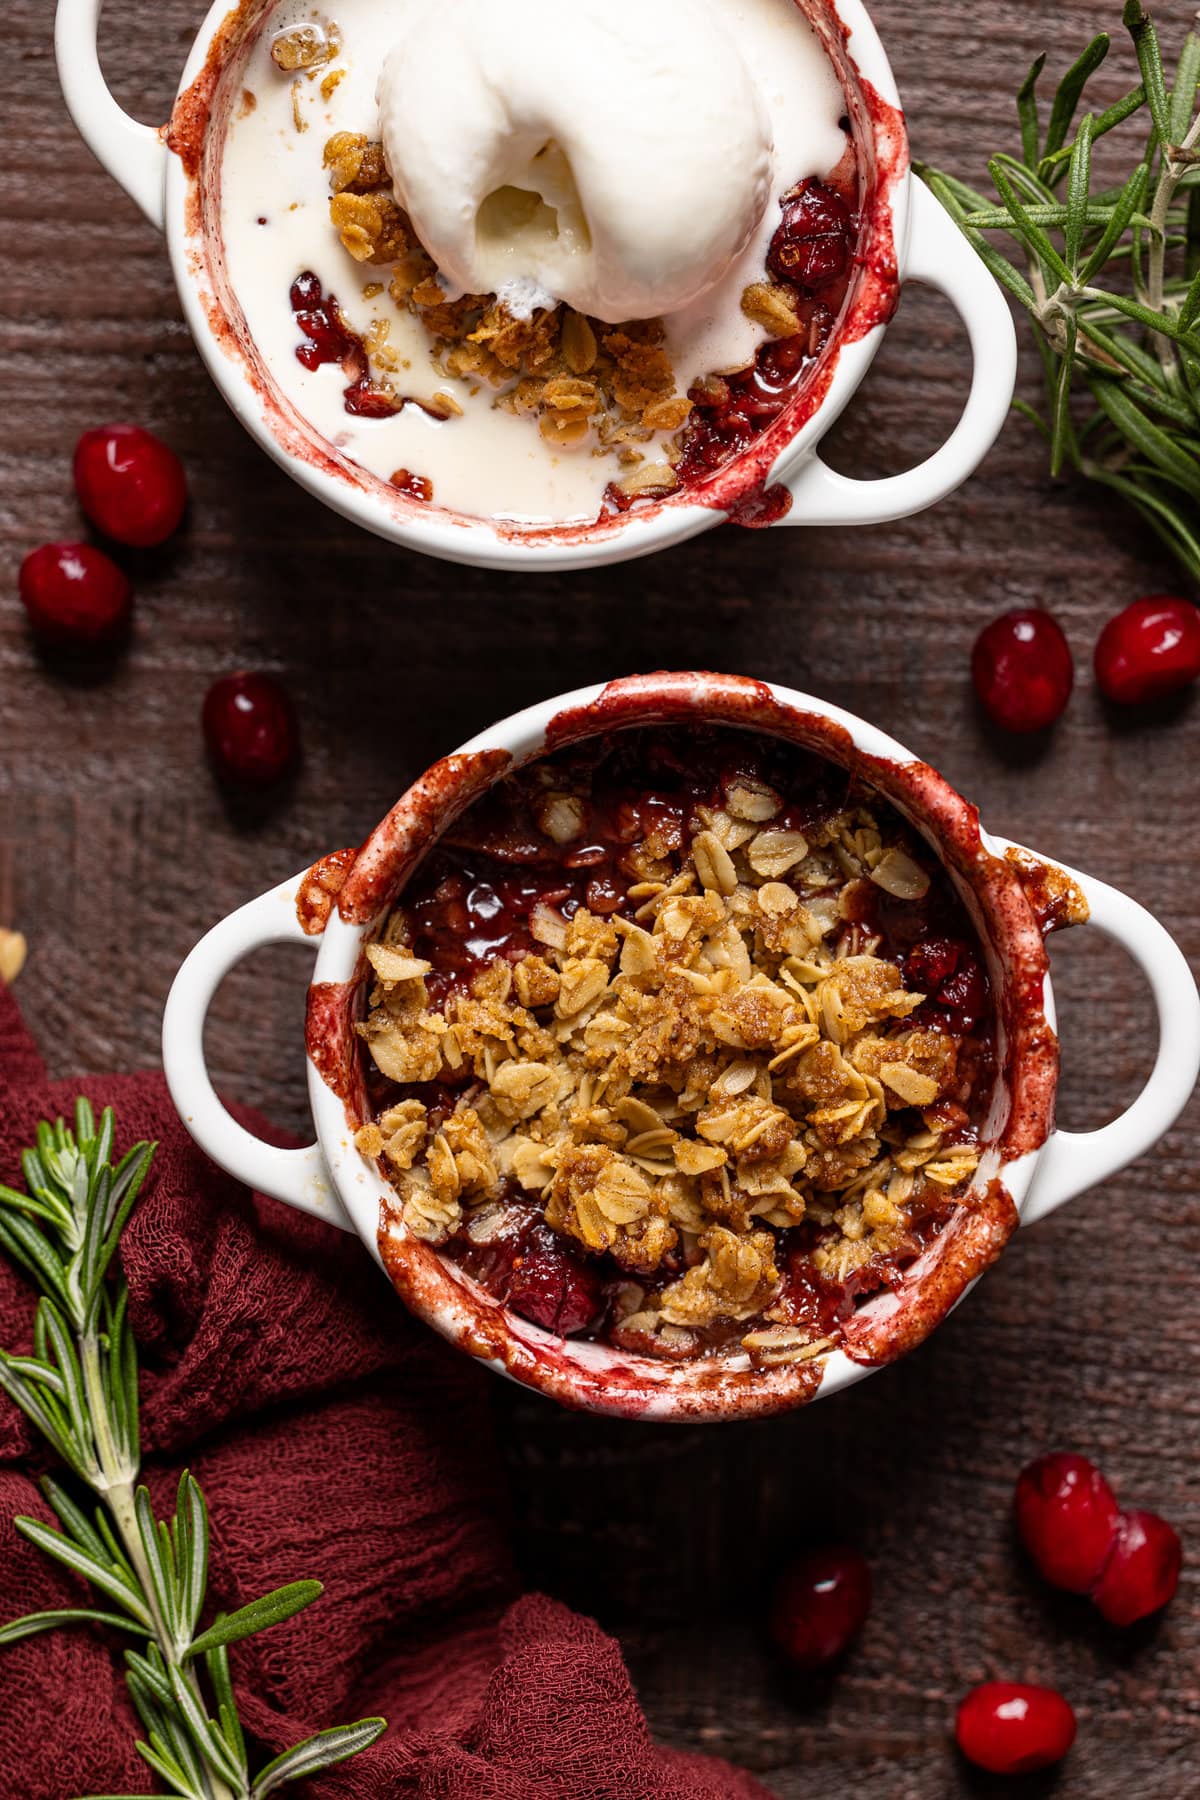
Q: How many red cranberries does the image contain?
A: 9